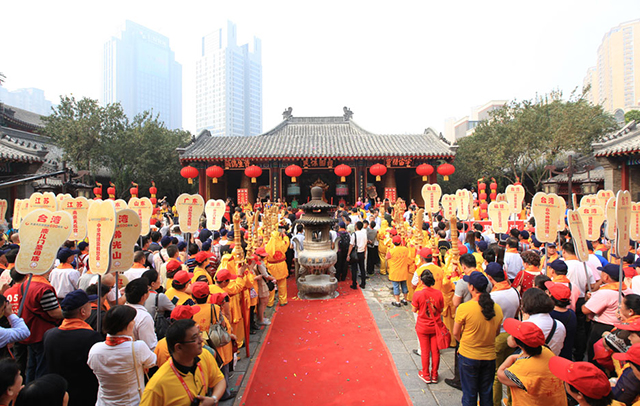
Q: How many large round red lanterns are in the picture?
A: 8